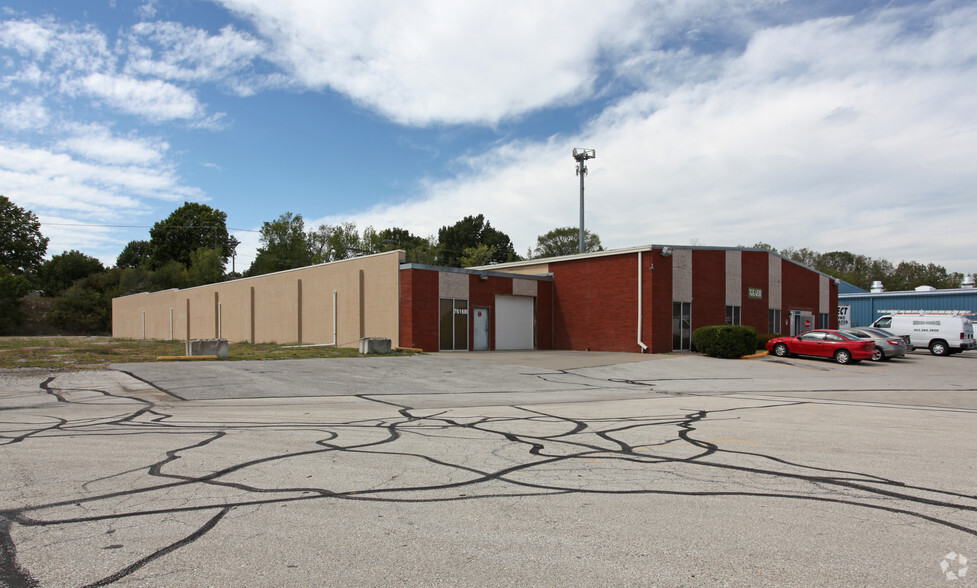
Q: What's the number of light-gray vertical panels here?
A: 6